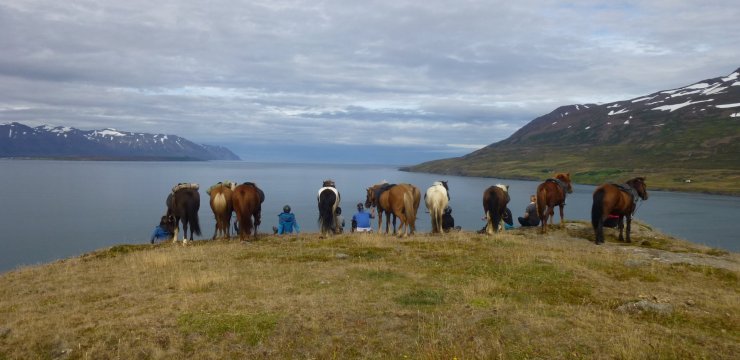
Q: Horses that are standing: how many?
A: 10